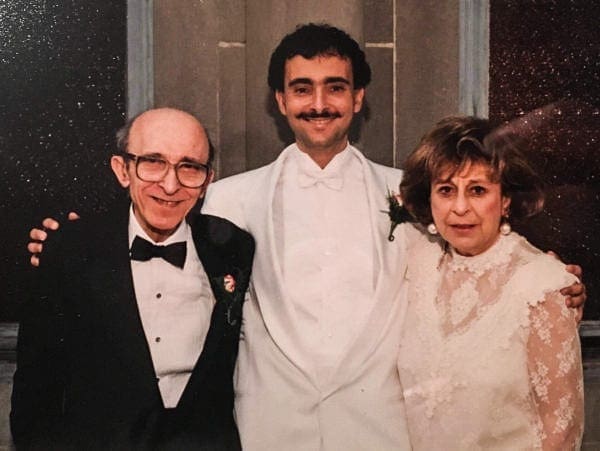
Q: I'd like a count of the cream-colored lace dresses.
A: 1